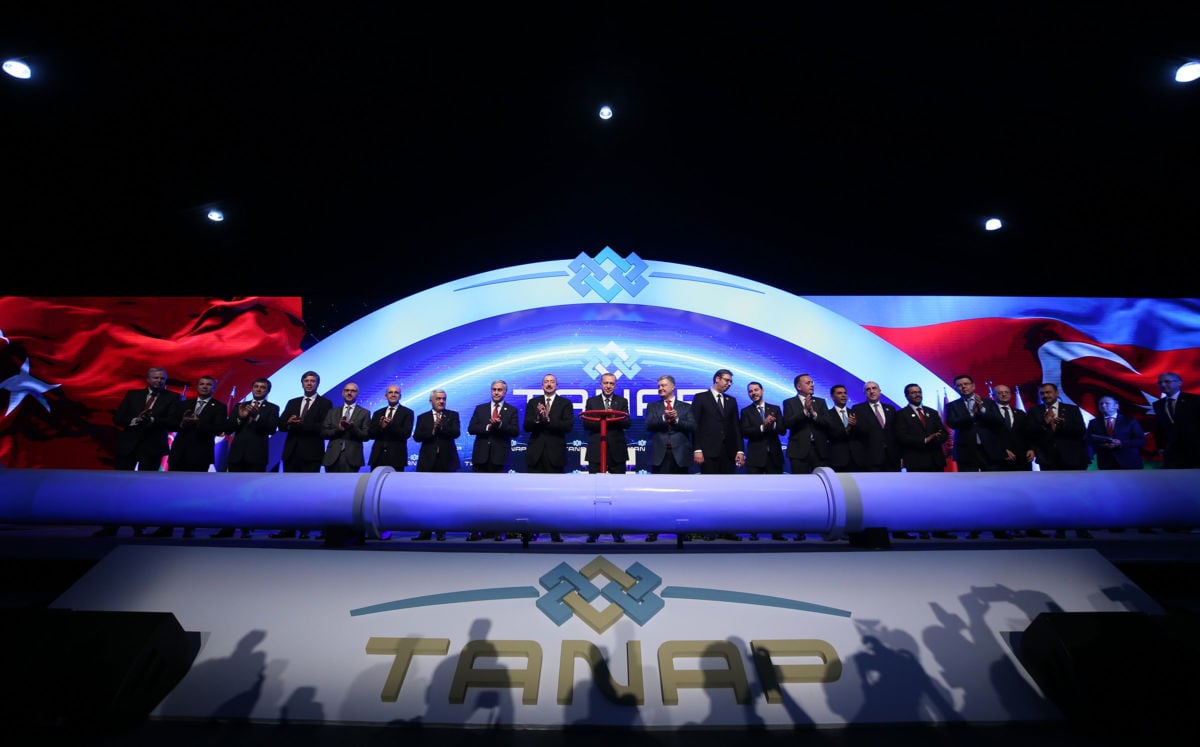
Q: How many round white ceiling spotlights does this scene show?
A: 5